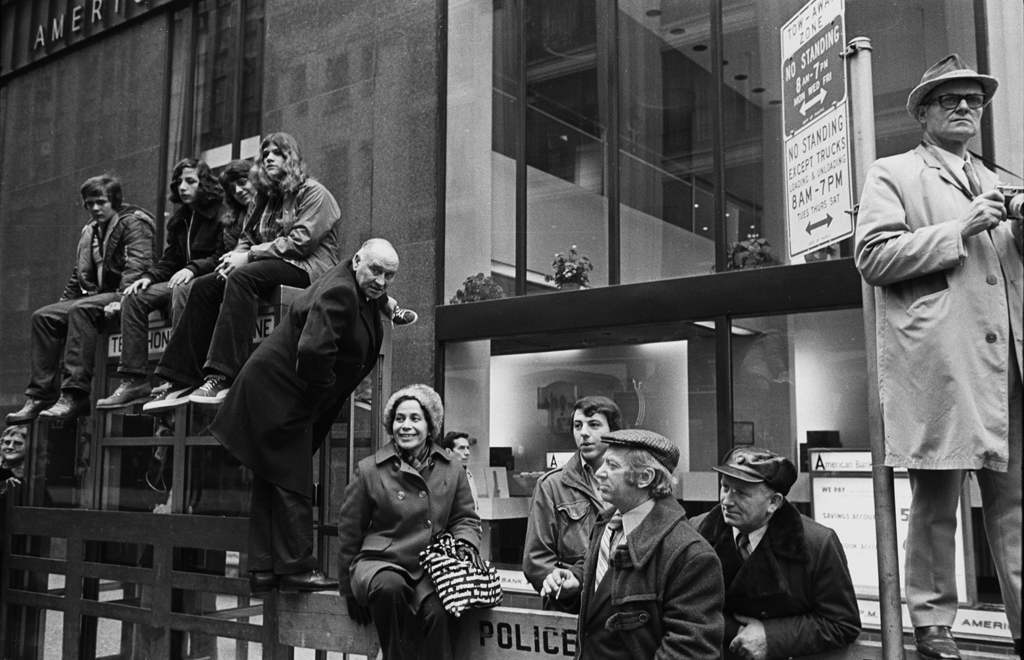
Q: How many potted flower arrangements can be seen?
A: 3